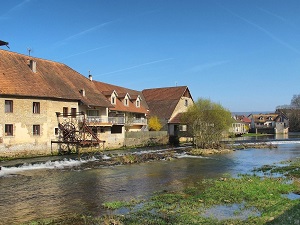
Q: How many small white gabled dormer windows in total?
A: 3